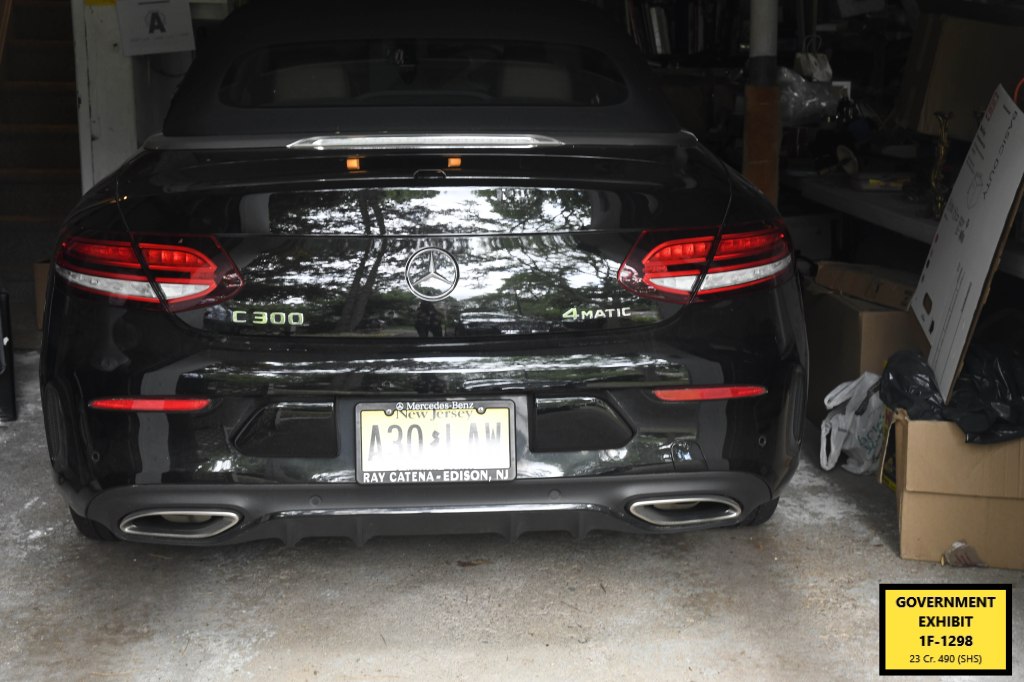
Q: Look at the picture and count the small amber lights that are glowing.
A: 2